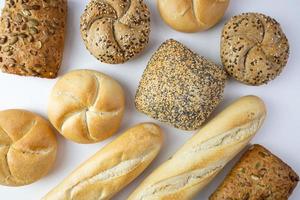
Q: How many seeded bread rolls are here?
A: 5